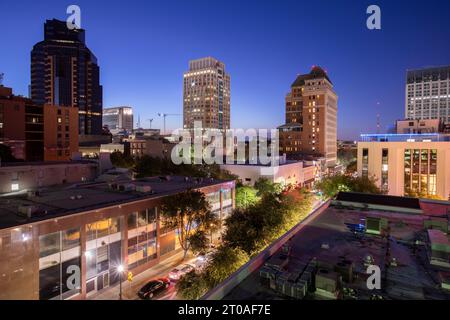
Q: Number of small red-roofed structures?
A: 0